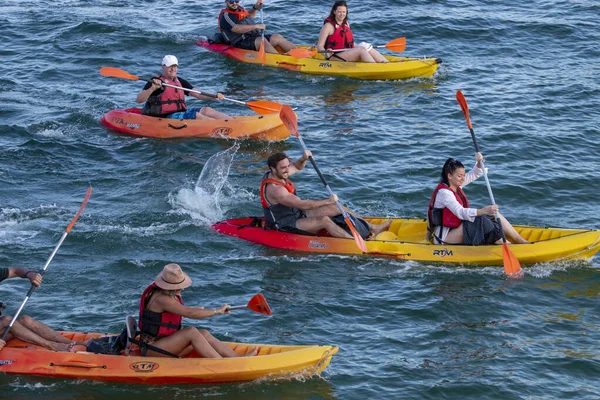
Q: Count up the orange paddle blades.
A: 11